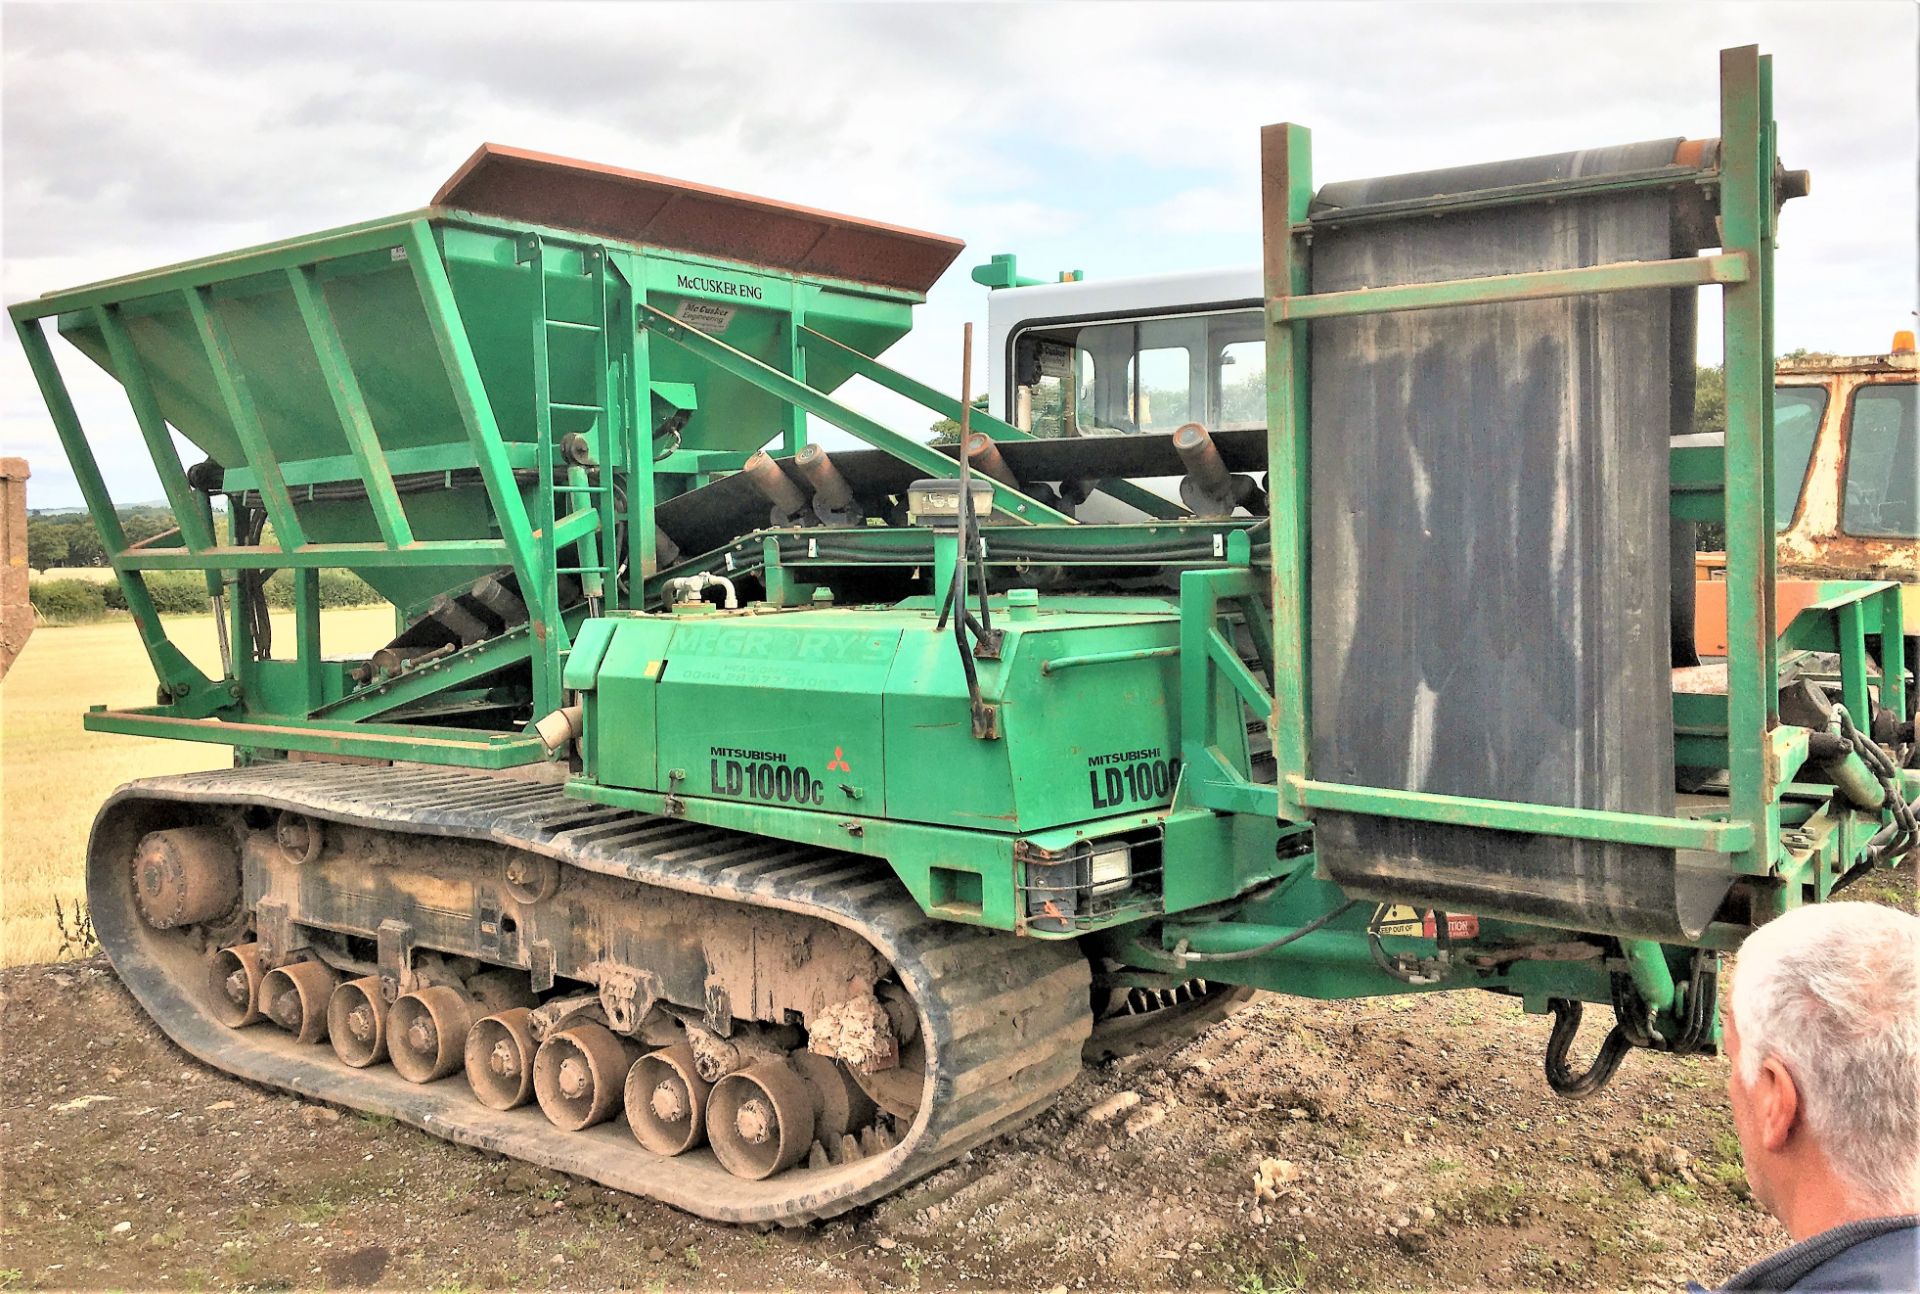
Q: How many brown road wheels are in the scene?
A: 8